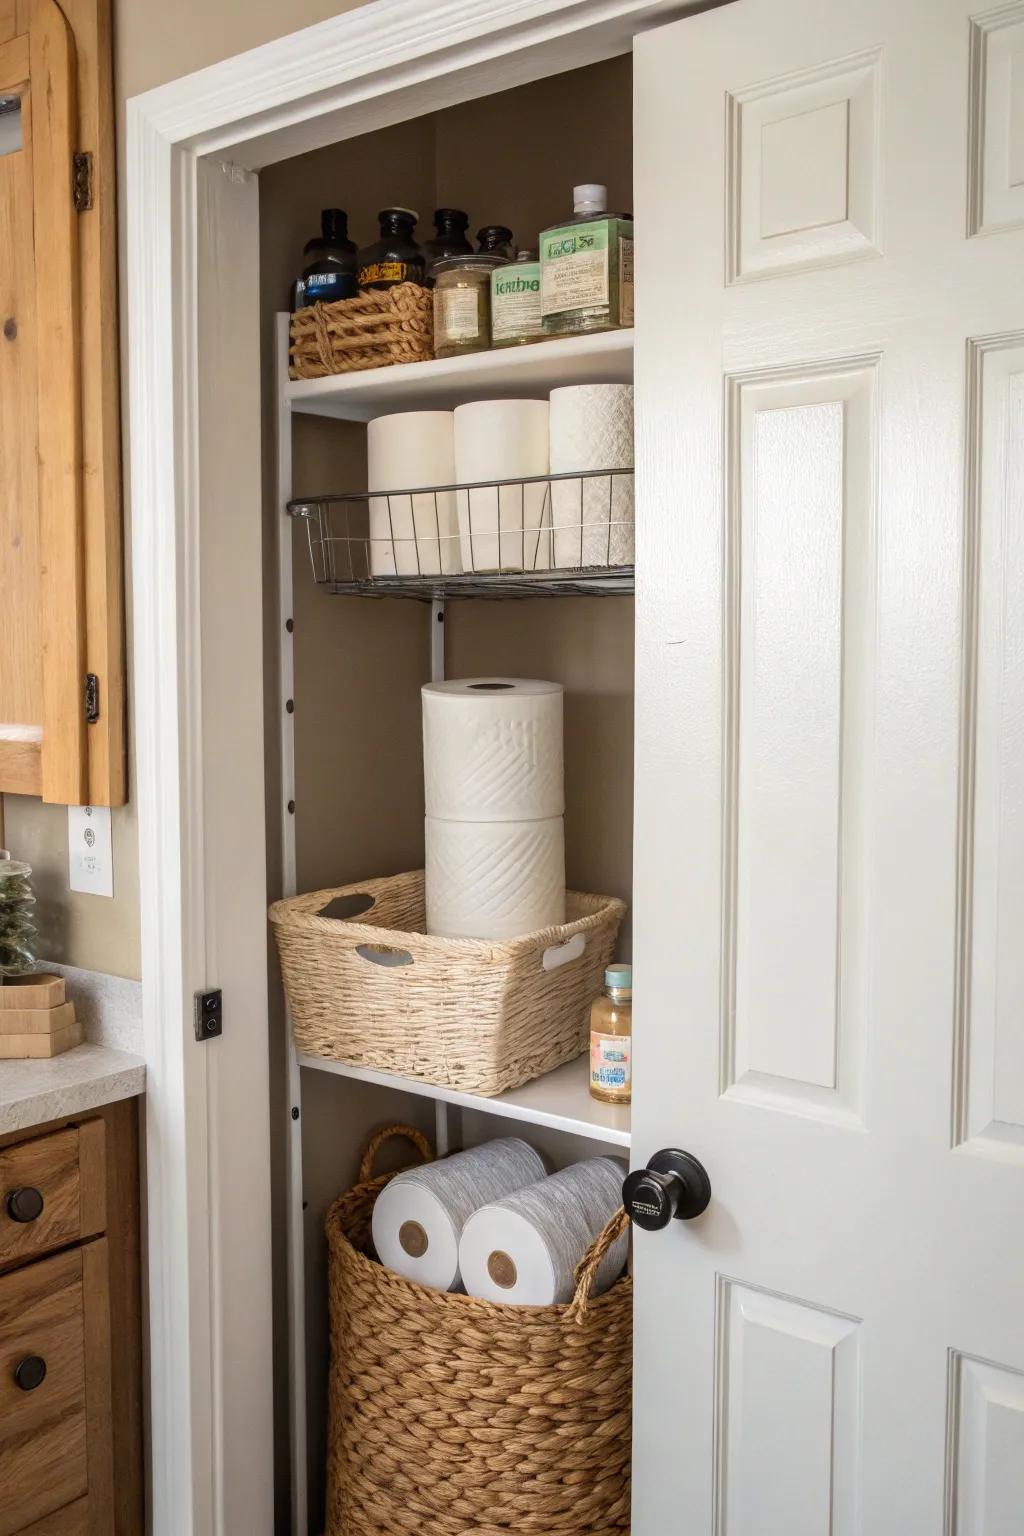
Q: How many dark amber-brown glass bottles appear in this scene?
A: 4